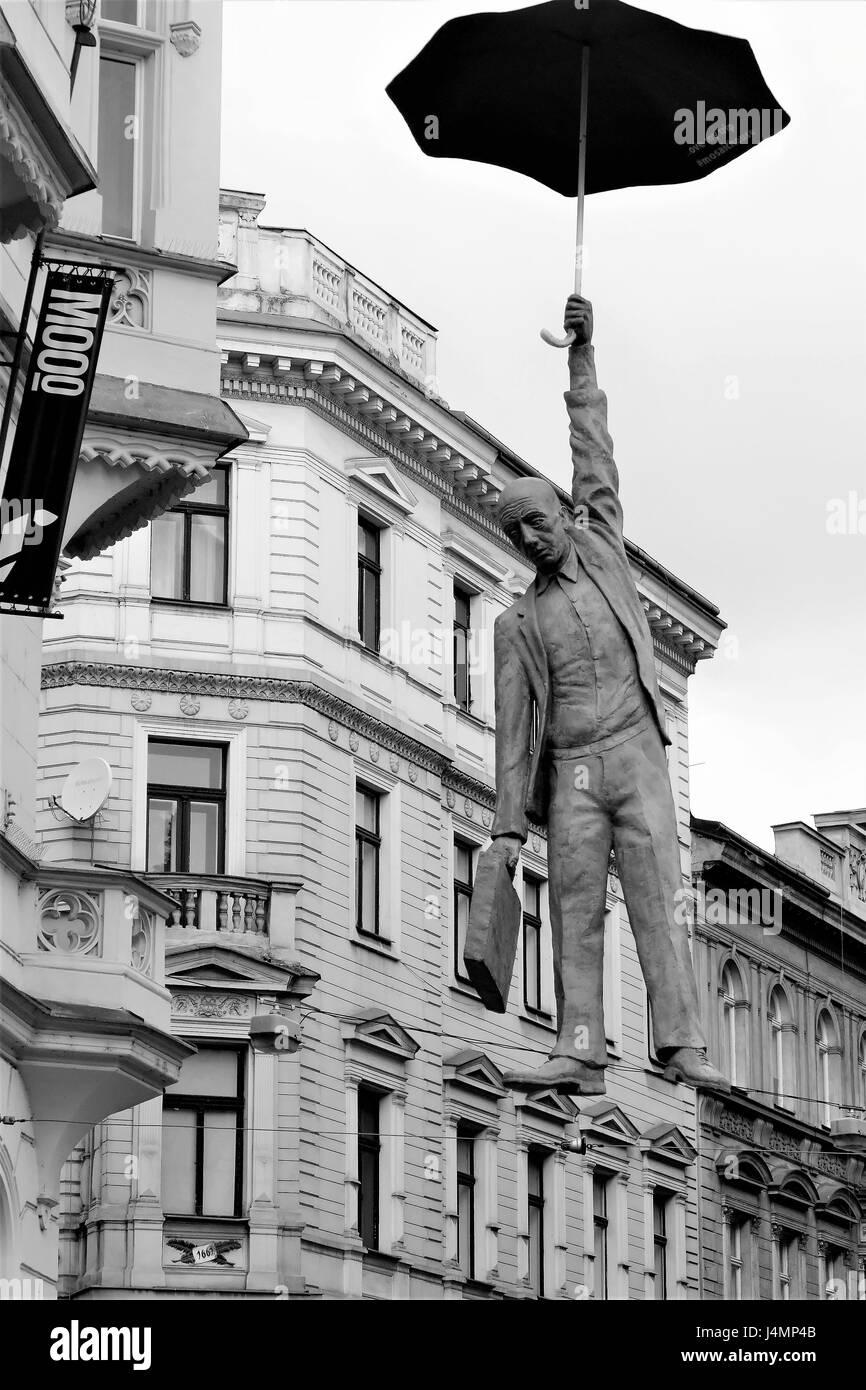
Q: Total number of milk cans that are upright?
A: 0